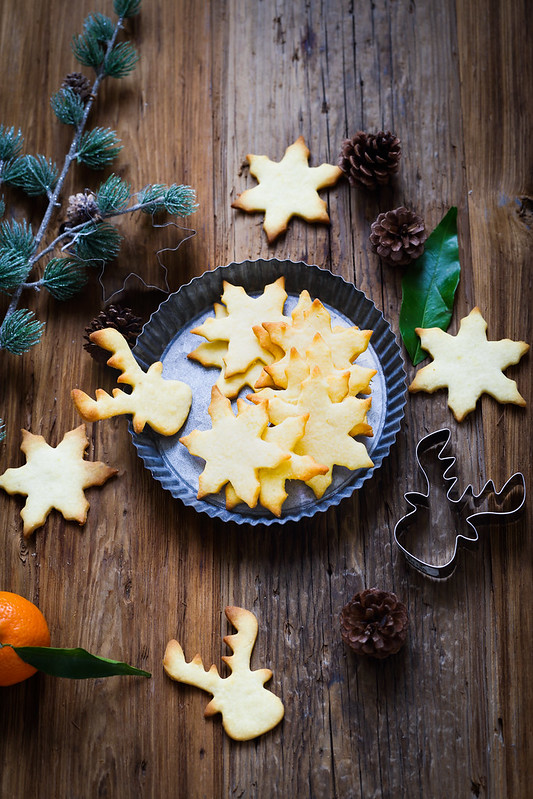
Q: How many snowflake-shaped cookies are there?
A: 12